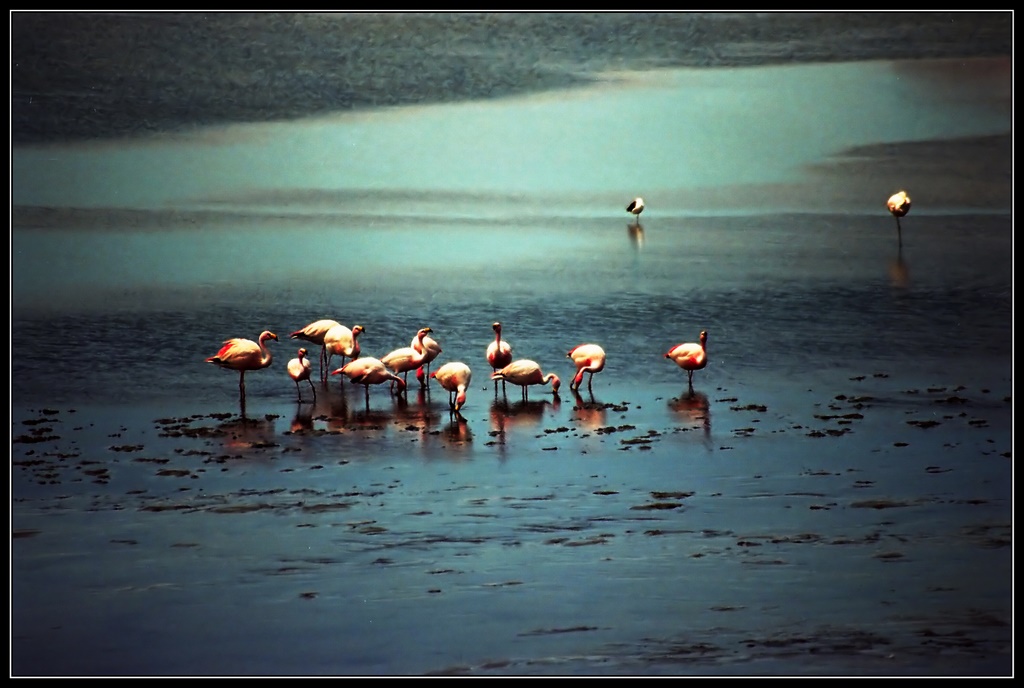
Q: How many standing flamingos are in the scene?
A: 13